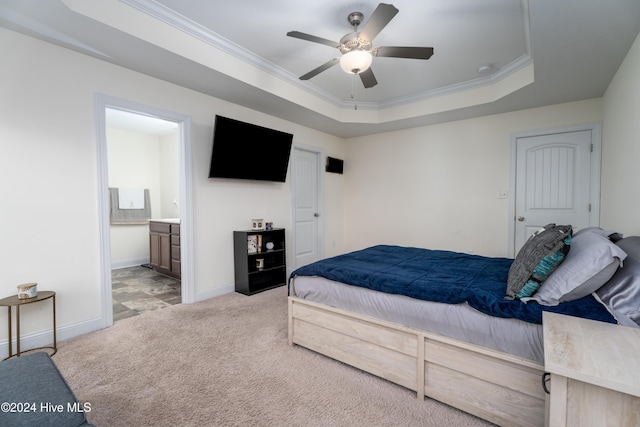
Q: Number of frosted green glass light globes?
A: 0